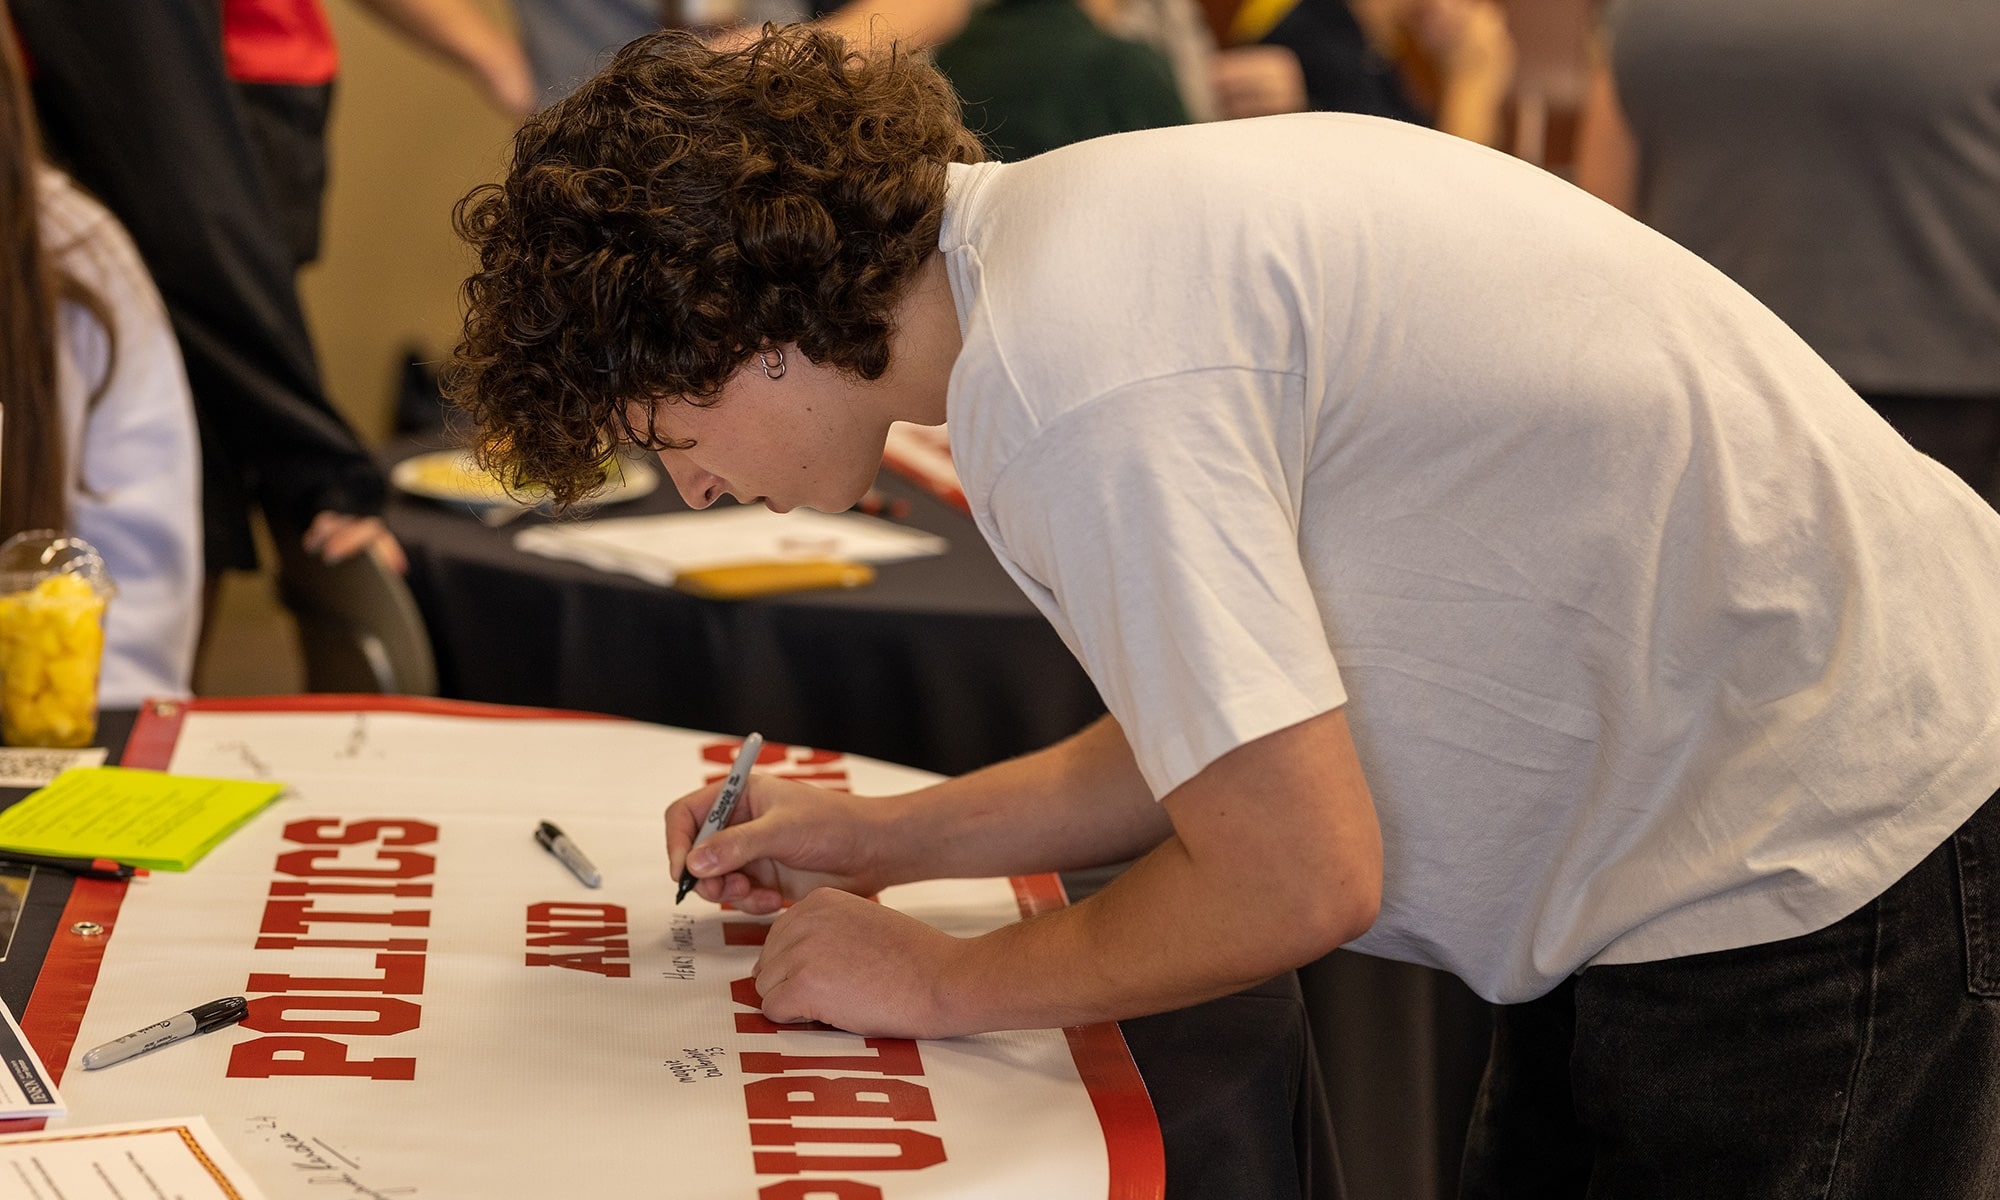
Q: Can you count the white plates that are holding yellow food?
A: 1